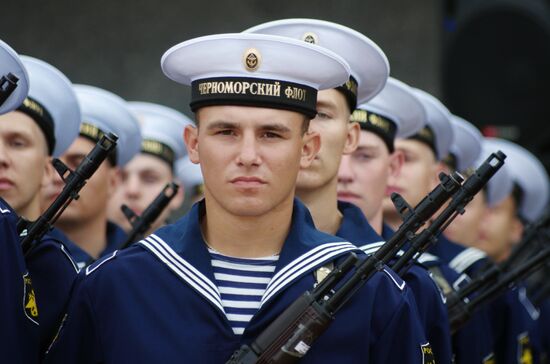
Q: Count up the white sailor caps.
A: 12